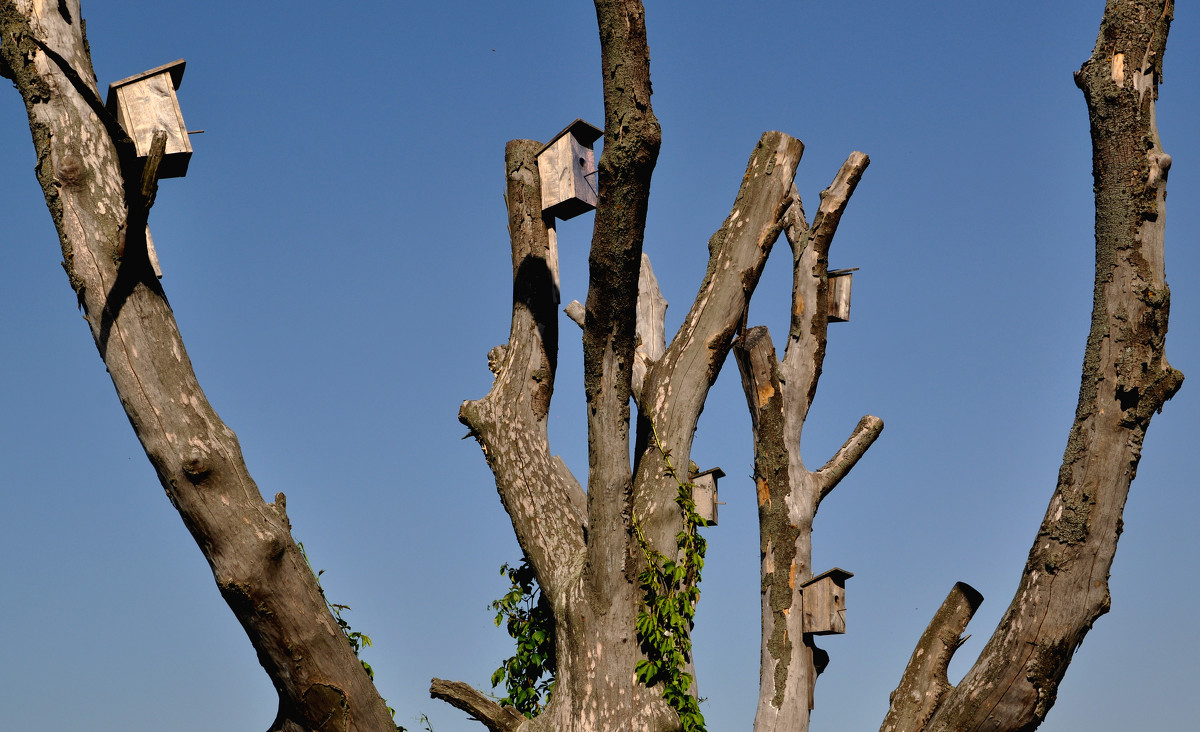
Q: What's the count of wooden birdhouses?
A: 5